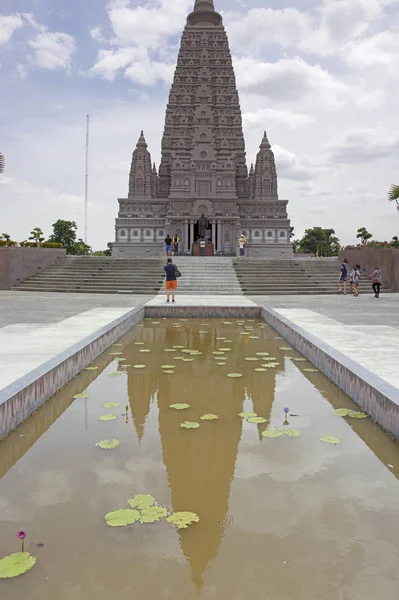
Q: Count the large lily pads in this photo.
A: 5